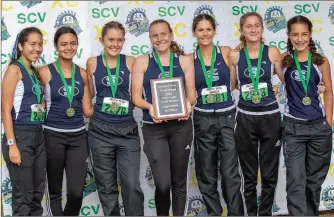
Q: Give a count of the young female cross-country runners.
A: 7